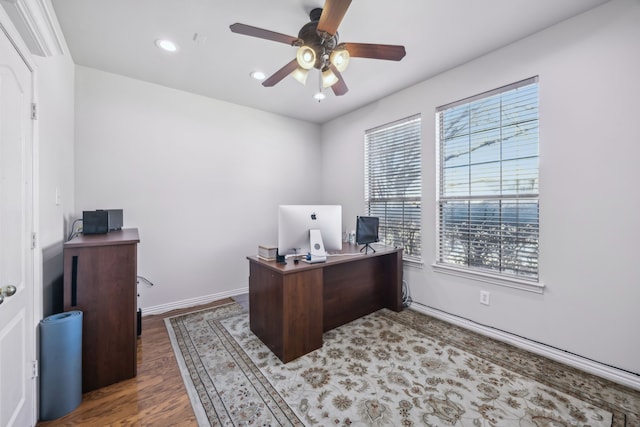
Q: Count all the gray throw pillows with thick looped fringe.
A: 0